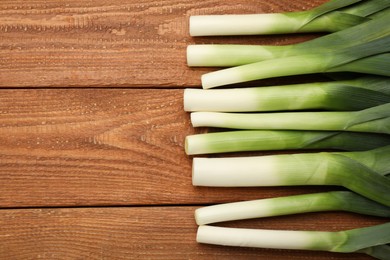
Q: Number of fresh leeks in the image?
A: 9